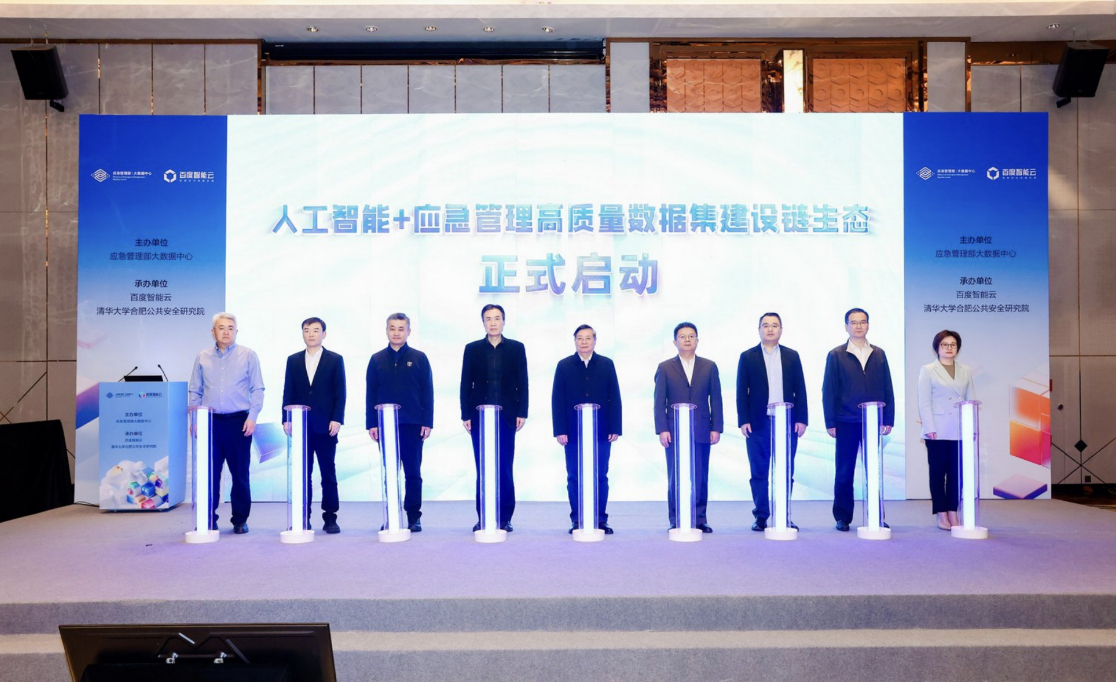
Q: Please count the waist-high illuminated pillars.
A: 9